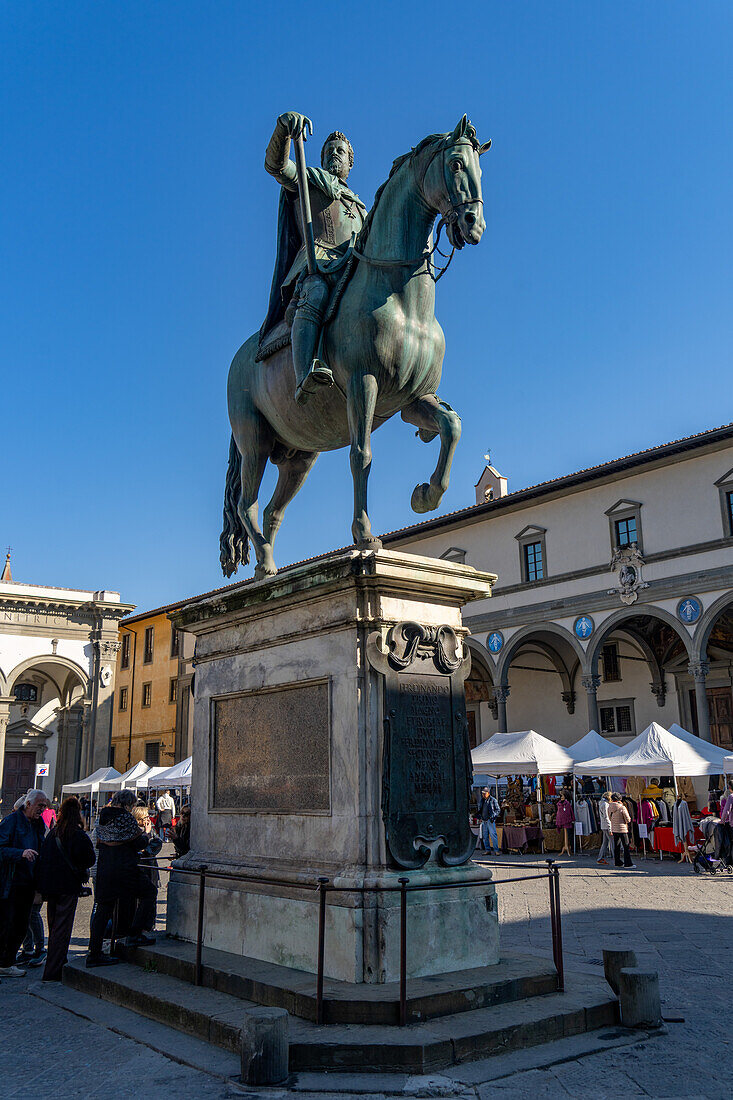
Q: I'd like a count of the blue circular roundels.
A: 3